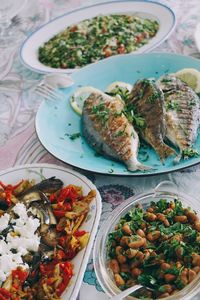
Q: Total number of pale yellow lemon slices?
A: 3